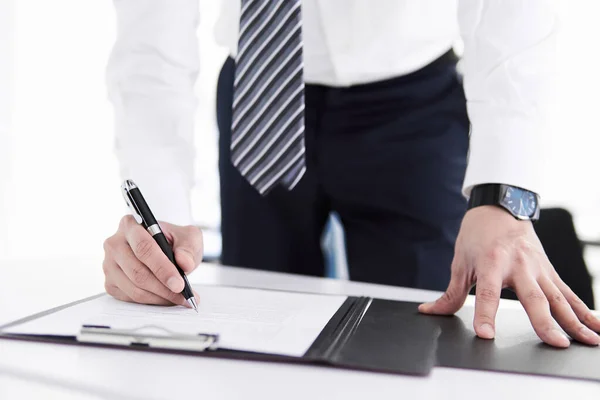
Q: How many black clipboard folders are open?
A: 1